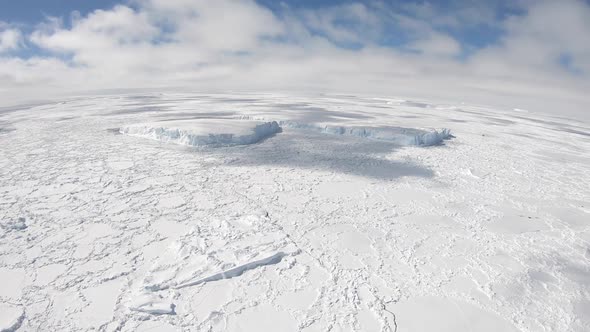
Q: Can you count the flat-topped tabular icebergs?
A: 2